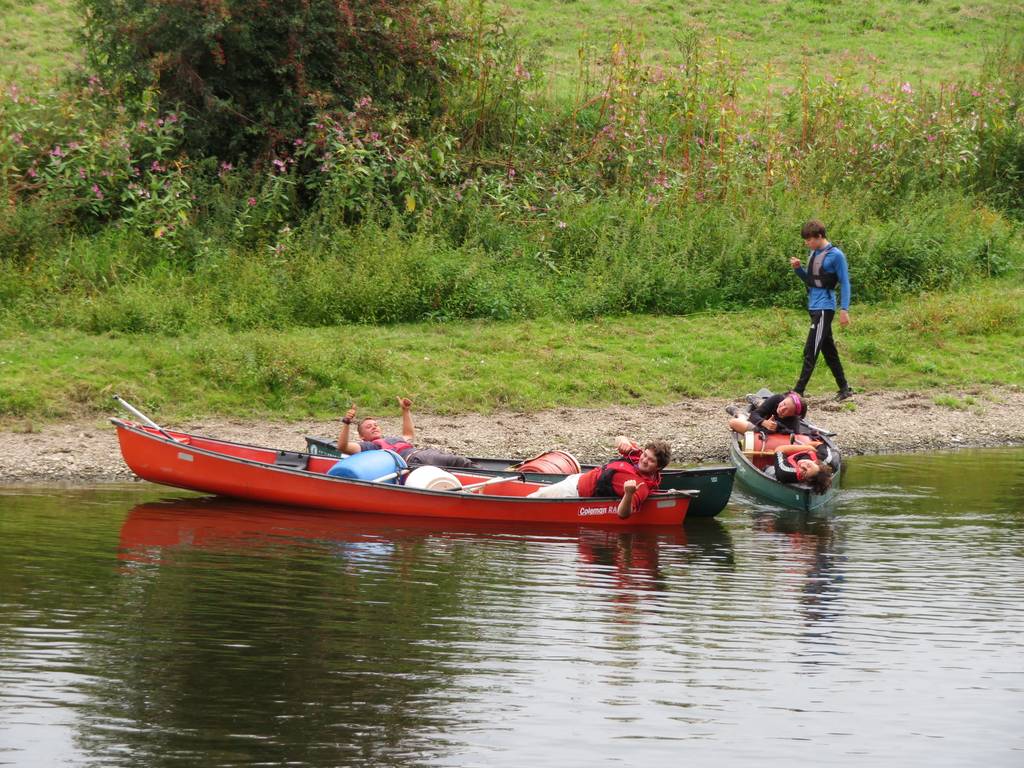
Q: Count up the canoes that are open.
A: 3